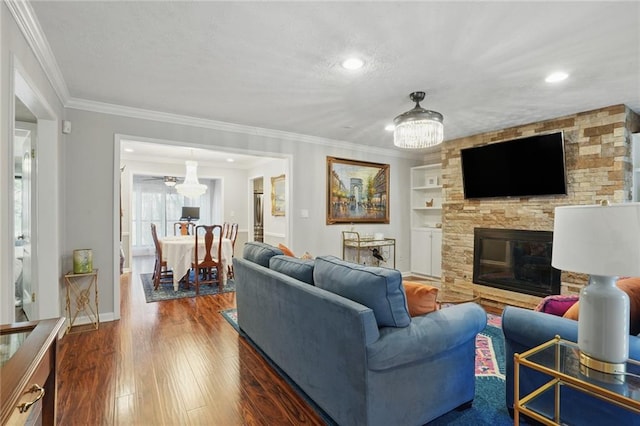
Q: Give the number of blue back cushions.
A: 3